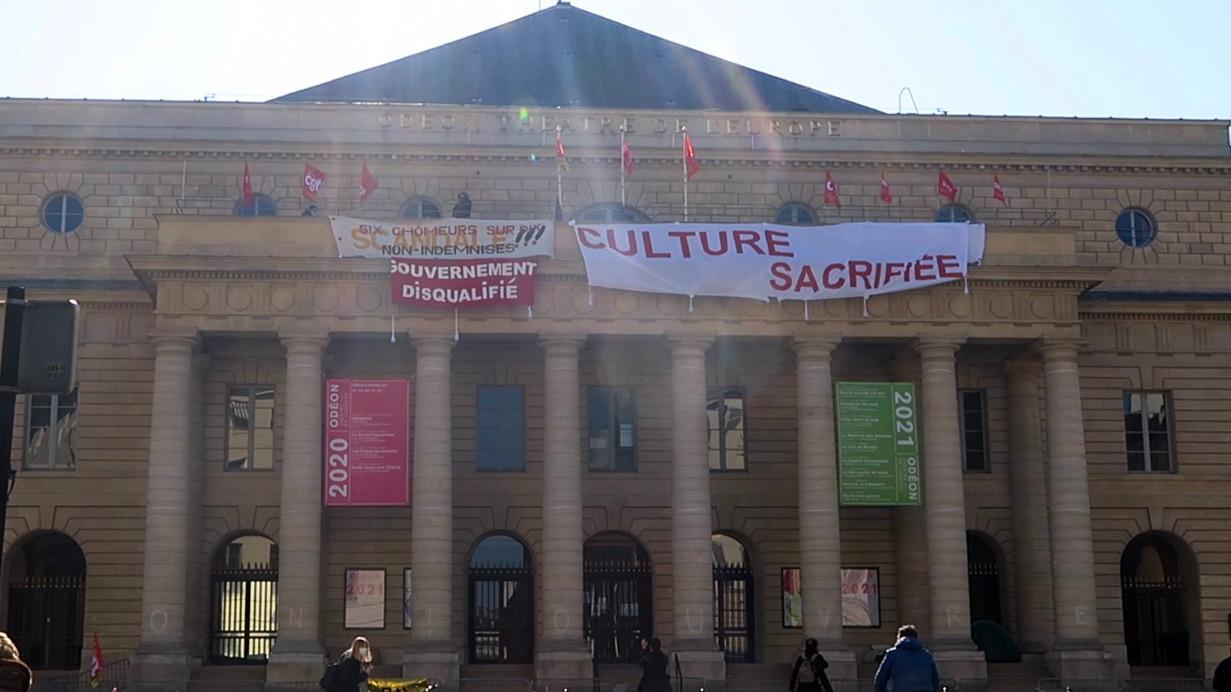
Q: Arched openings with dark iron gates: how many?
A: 7